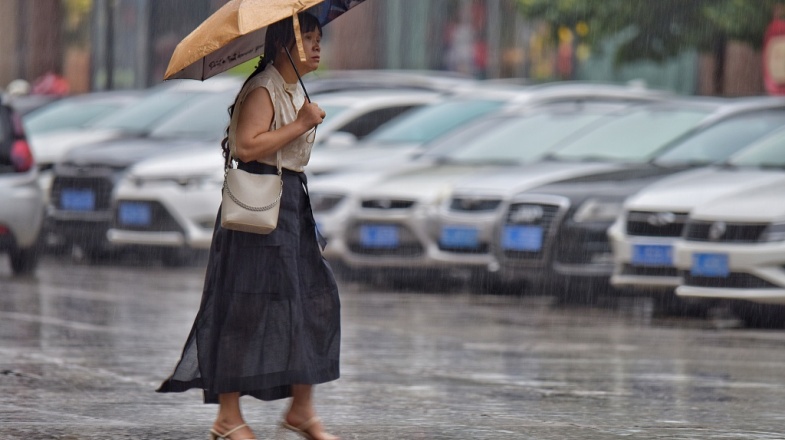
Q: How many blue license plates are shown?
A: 7